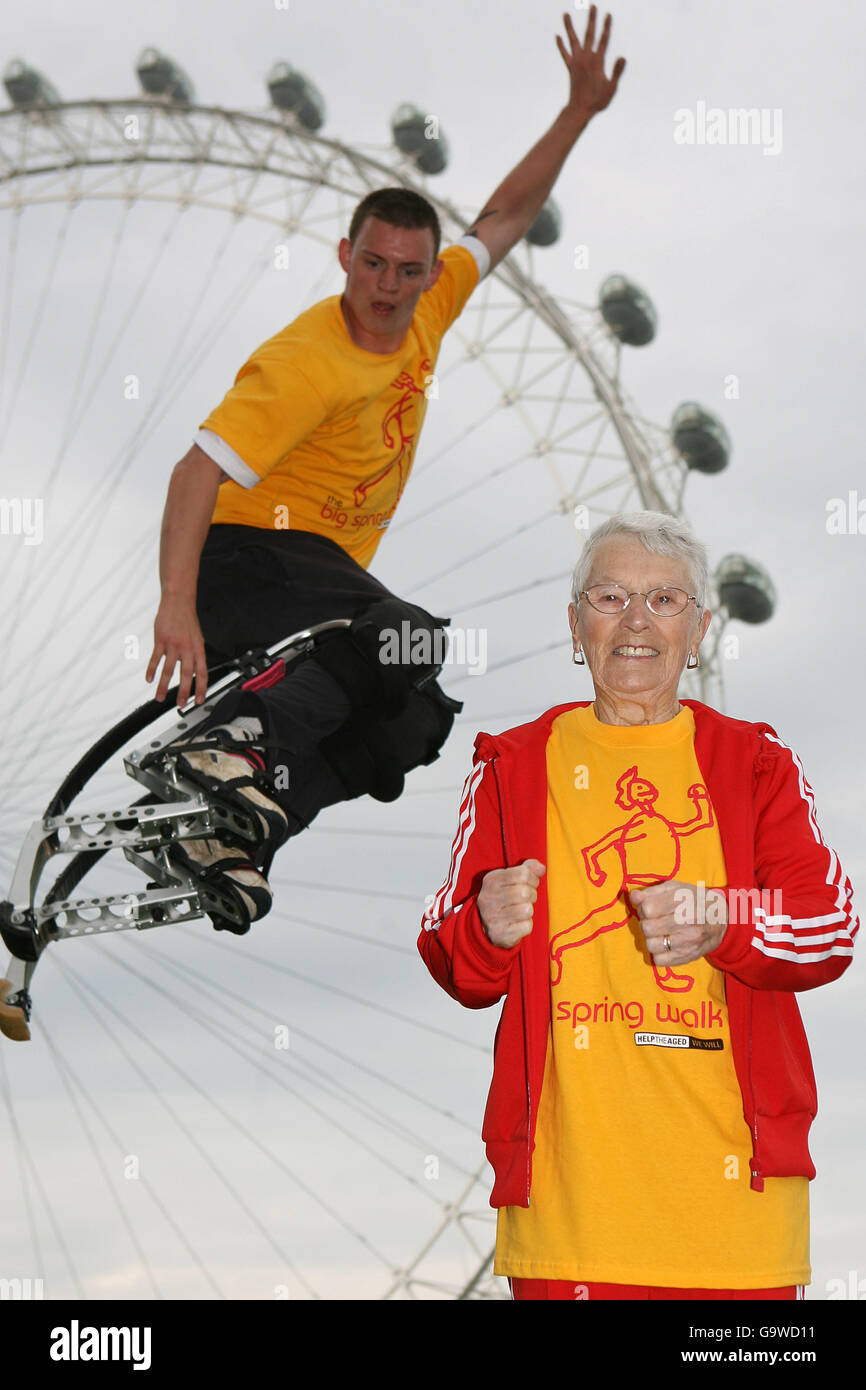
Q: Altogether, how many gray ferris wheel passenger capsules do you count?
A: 8